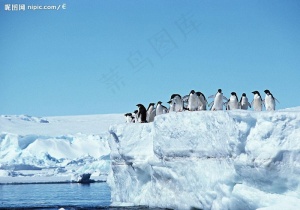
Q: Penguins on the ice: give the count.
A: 14